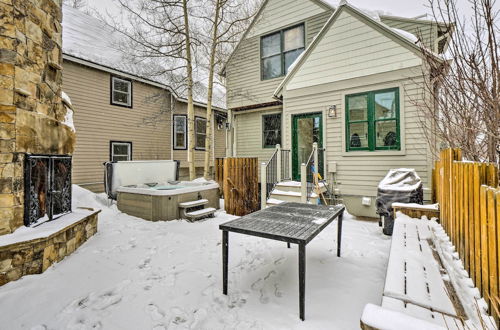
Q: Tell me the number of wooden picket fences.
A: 2